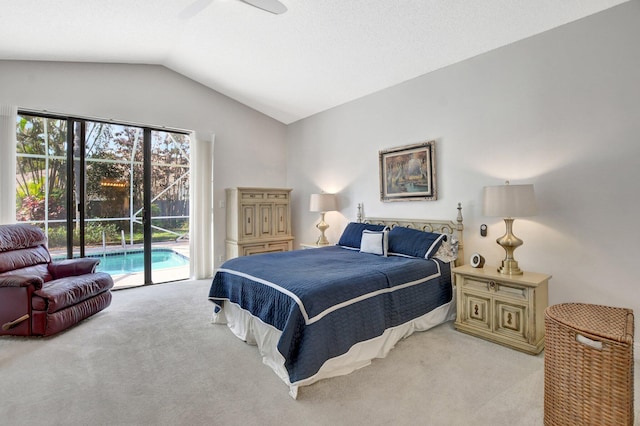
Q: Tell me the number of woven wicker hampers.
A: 1